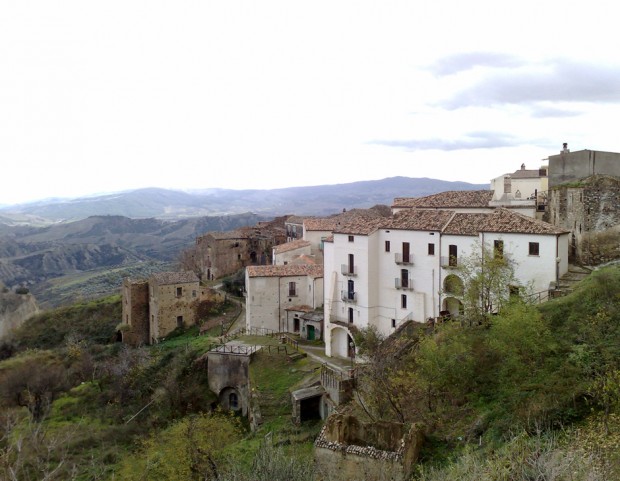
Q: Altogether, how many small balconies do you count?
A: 5